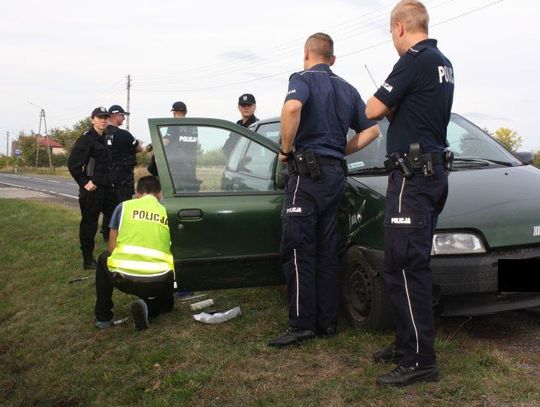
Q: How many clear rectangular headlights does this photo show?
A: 1